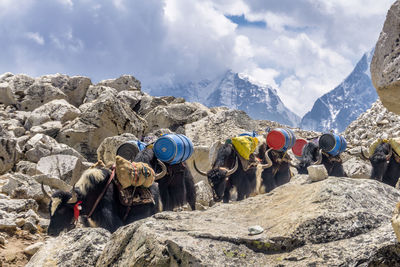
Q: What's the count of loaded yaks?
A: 6